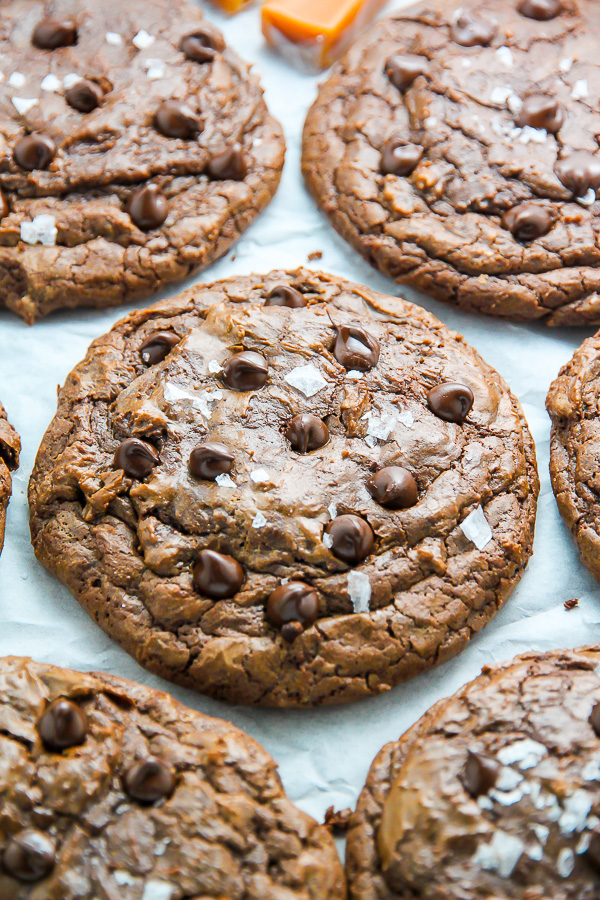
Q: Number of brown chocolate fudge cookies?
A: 7